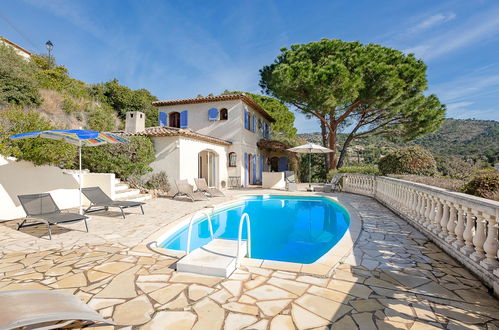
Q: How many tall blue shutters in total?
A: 3